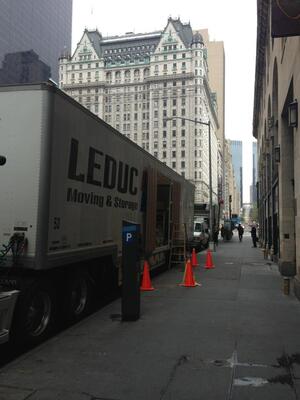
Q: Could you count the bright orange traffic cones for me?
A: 4